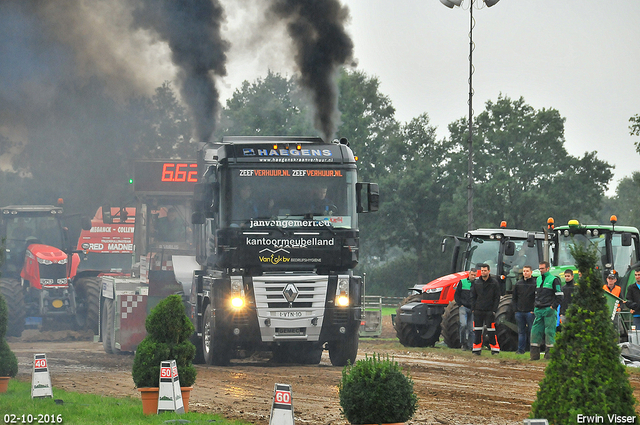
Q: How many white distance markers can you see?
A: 3